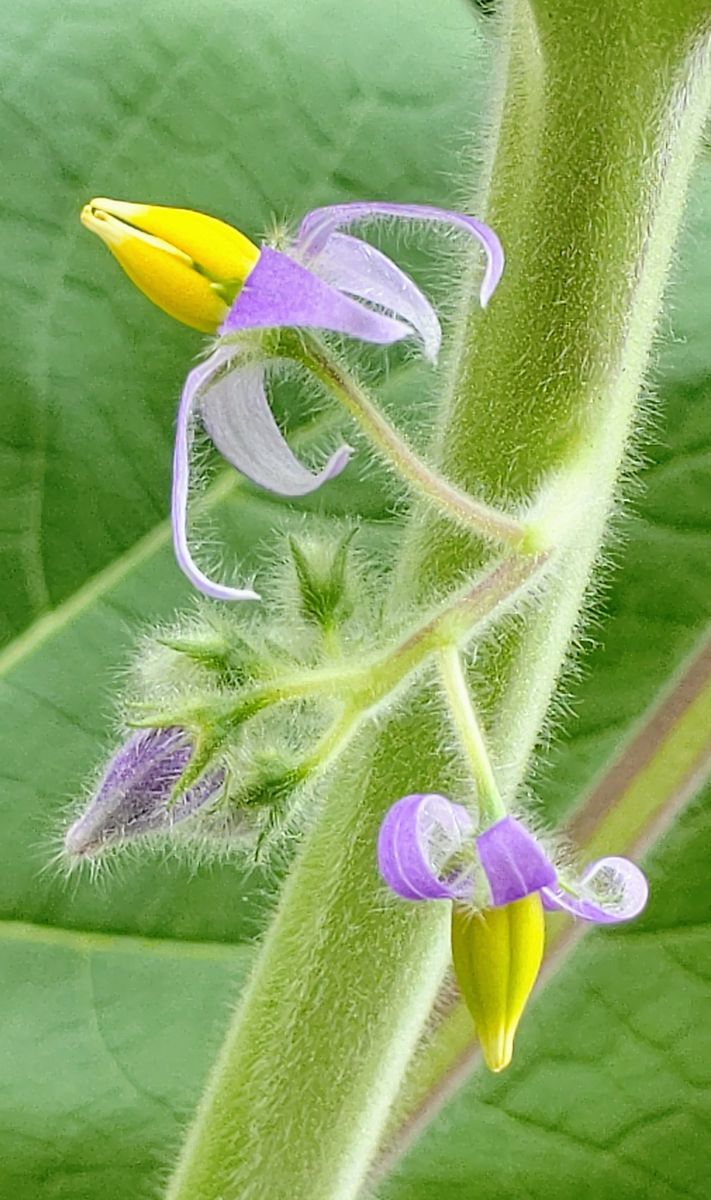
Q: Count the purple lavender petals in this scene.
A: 8